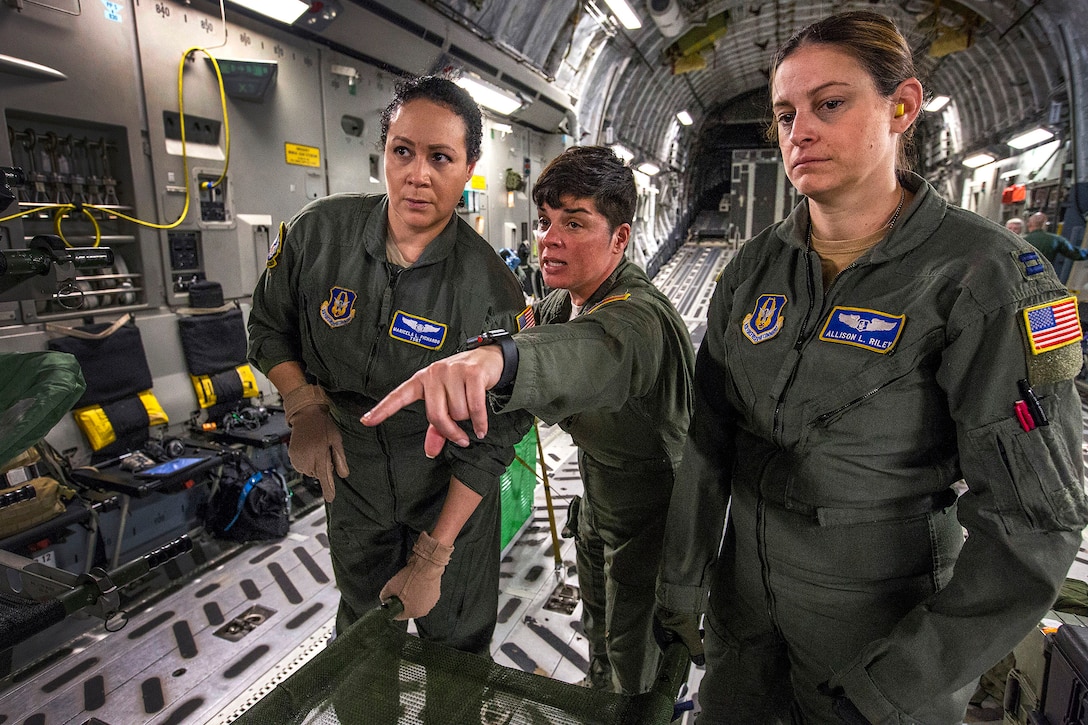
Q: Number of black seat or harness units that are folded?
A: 2